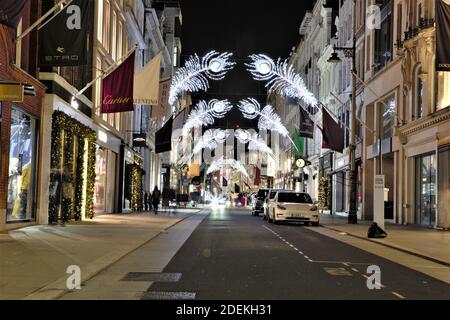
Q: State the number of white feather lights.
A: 8